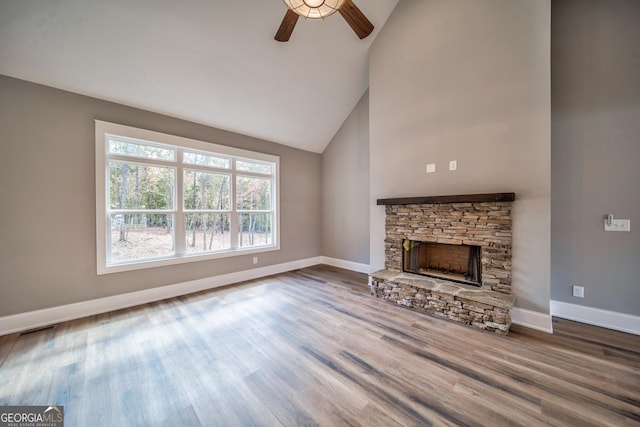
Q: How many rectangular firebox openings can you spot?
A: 1